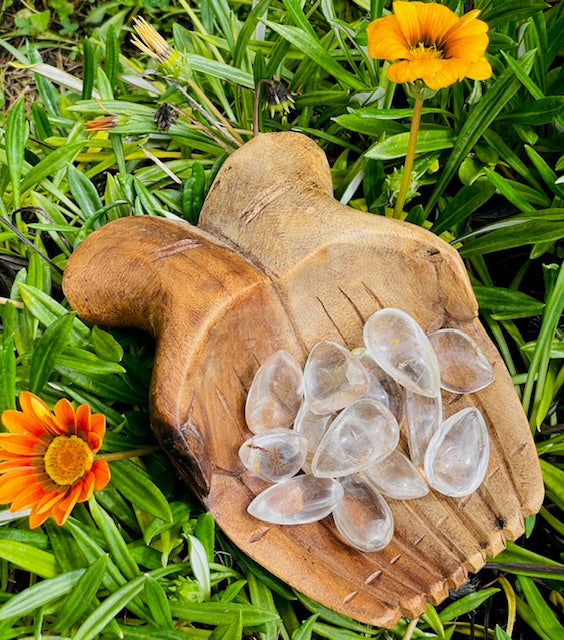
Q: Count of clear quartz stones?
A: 13